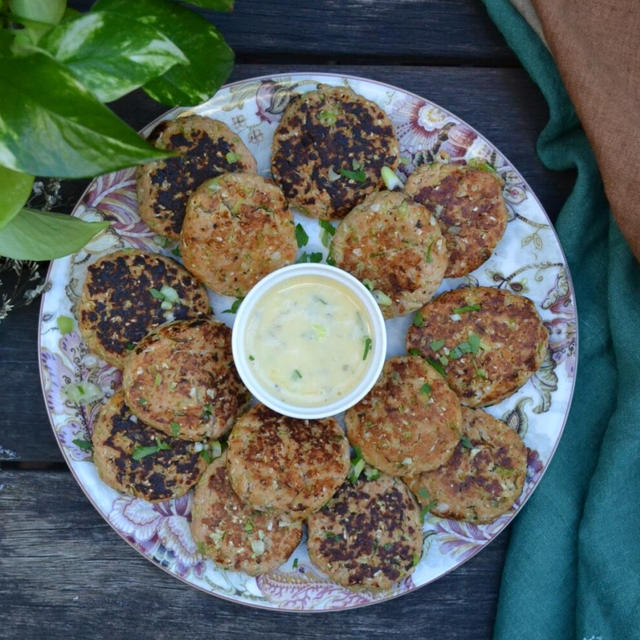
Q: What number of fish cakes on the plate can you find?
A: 14